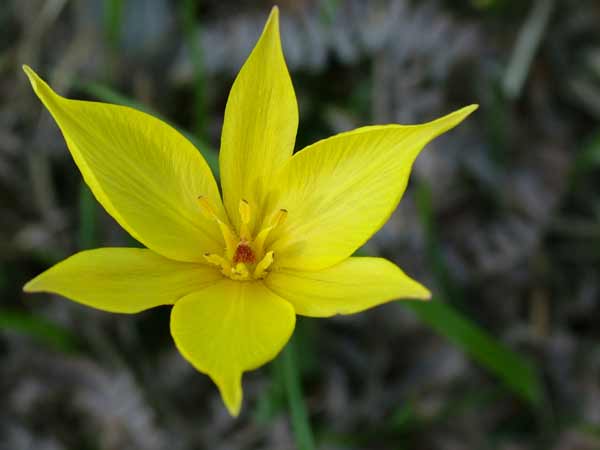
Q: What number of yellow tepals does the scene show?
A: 6